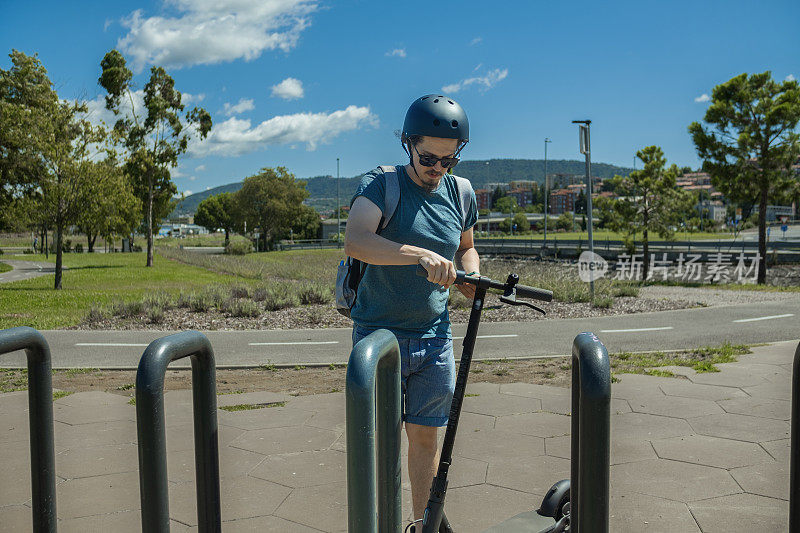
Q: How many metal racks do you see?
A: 5